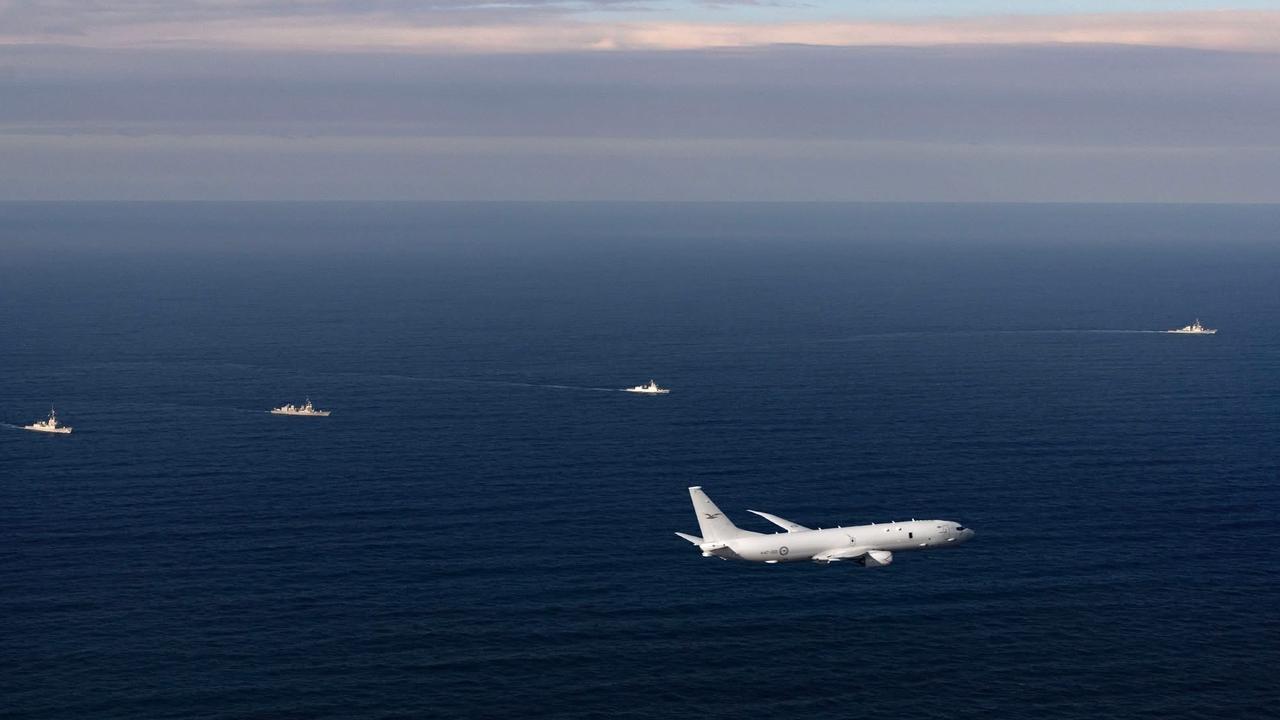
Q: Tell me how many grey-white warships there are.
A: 4